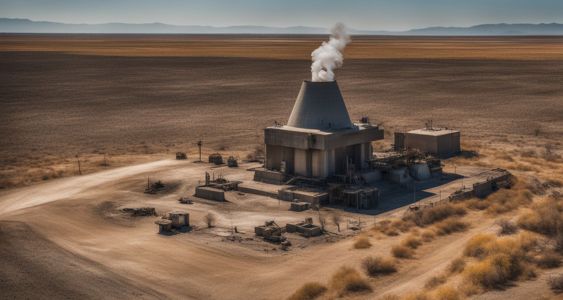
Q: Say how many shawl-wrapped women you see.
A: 0